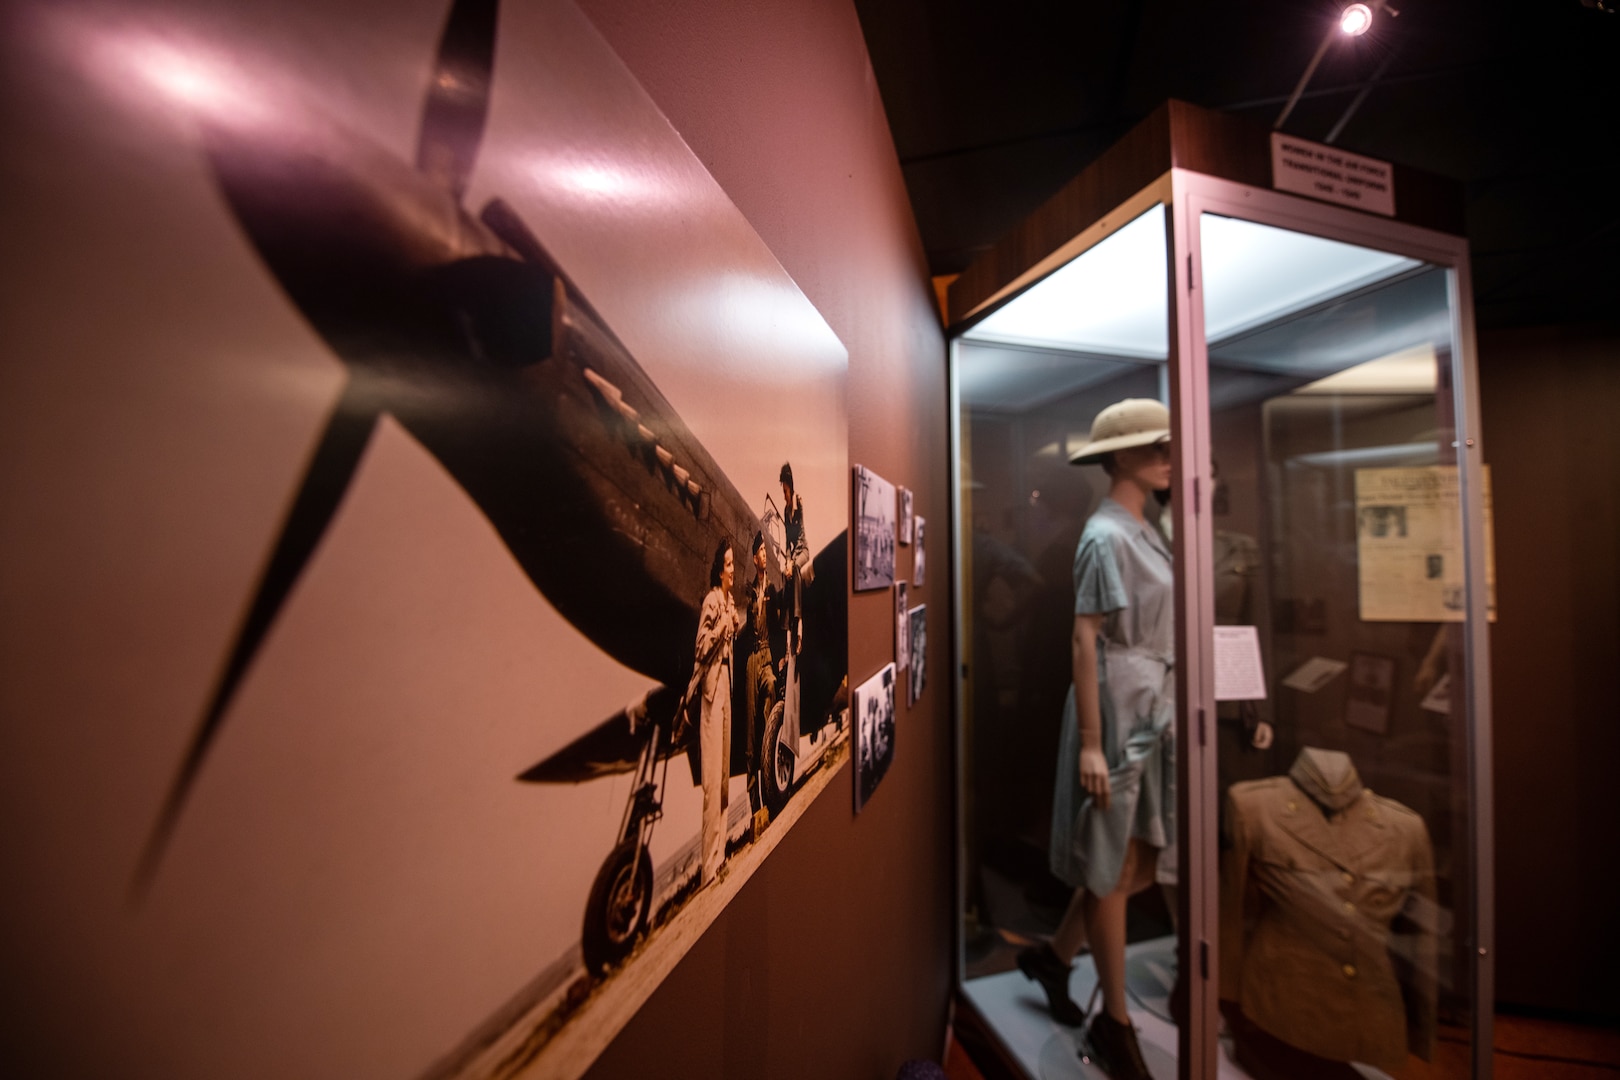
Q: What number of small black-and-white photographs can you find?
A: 6